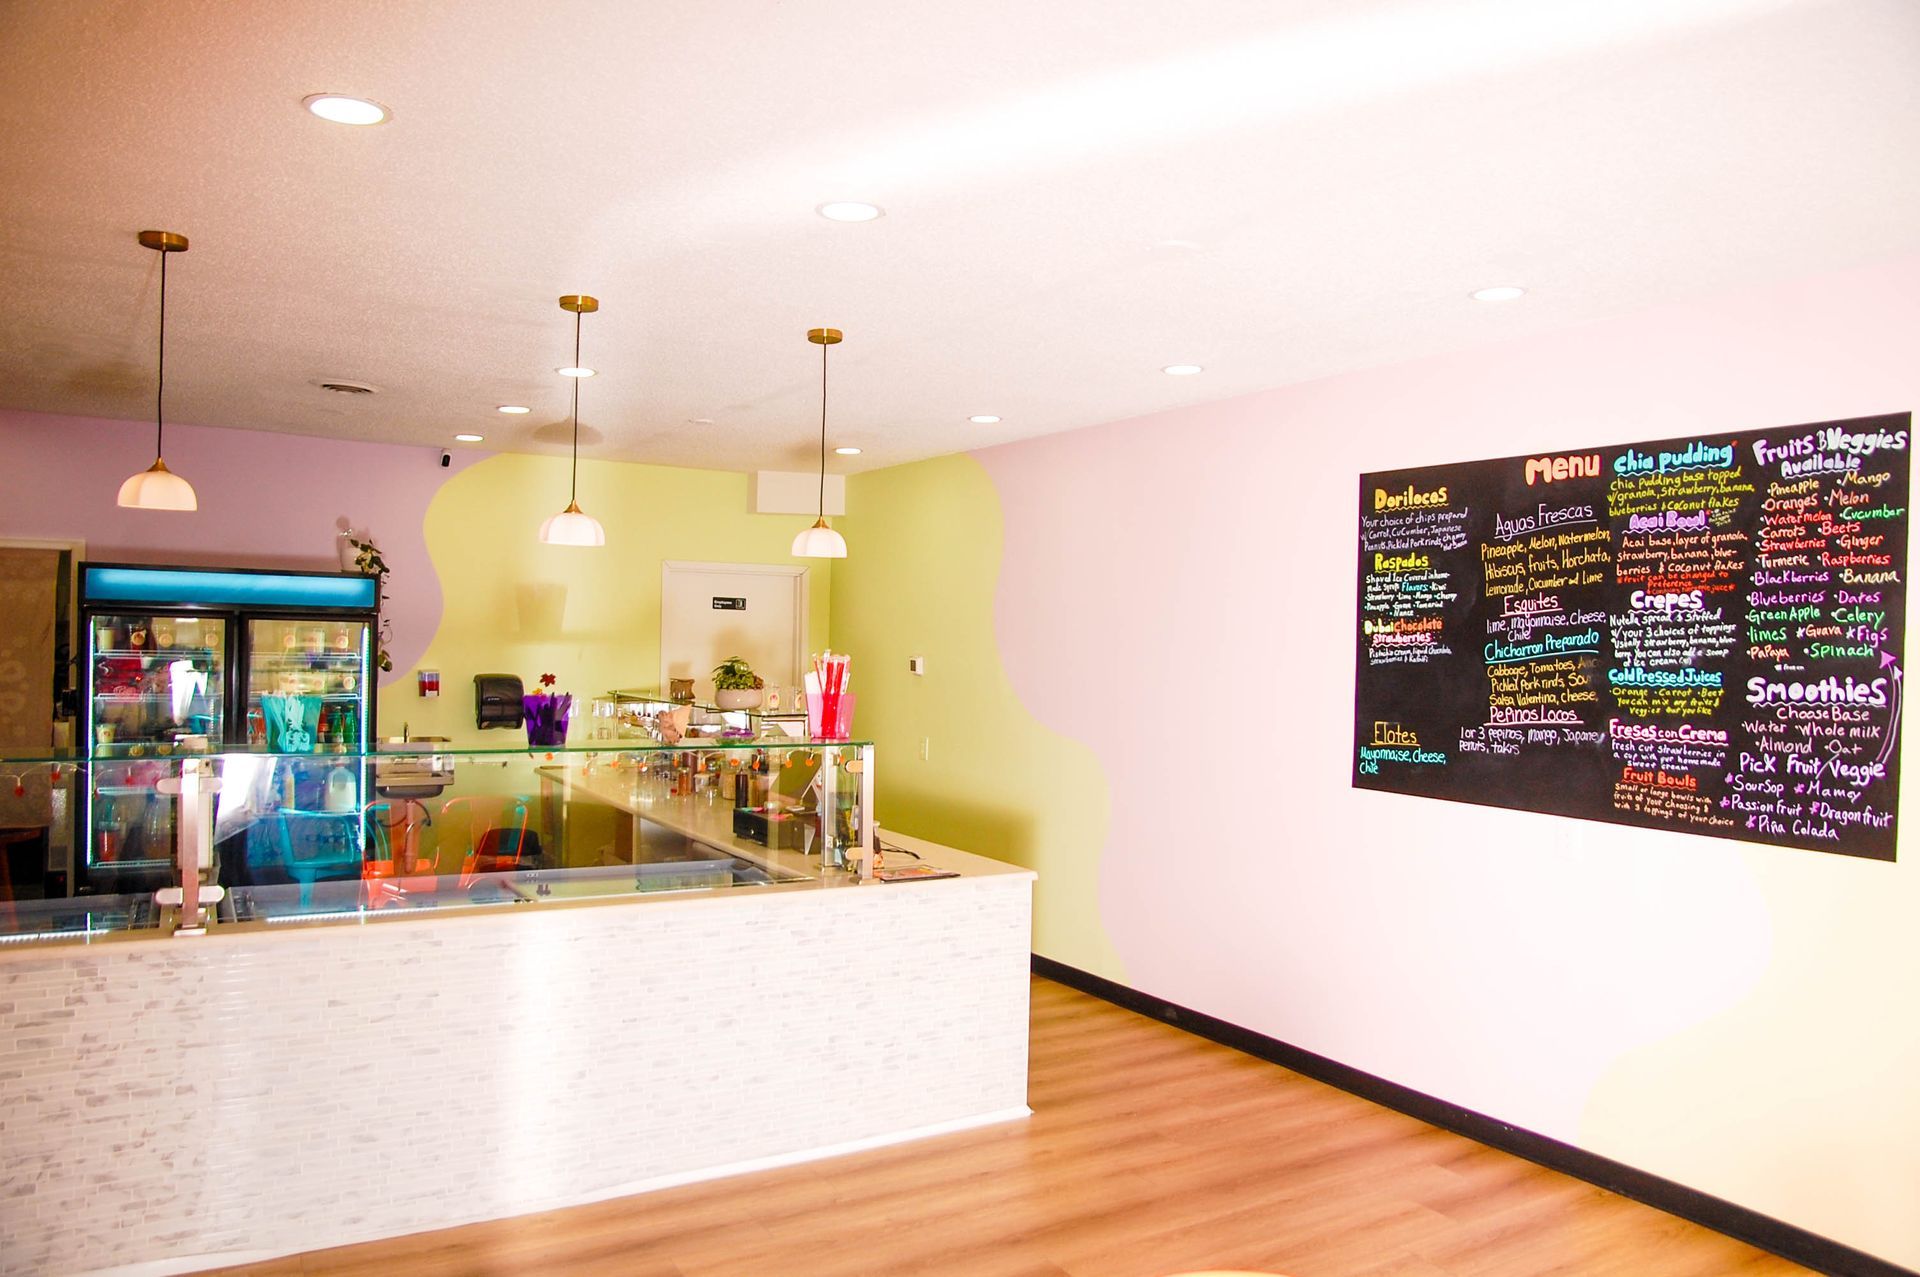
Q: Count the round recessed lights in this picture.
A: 9